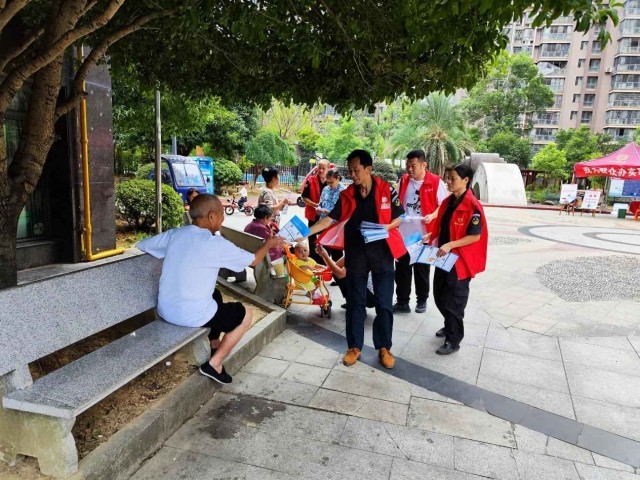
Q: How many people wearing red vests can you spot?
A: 4